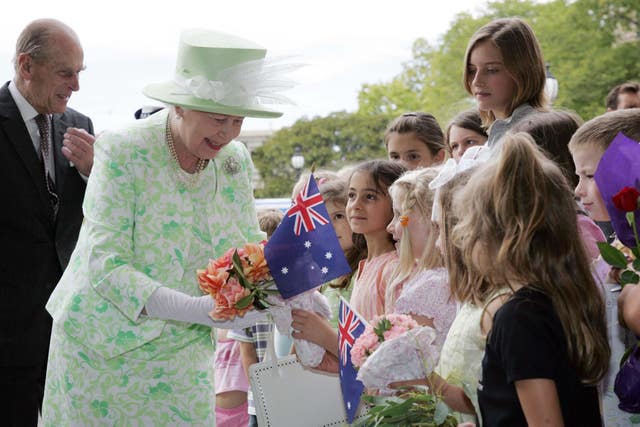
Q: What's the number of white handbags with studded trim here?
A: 1